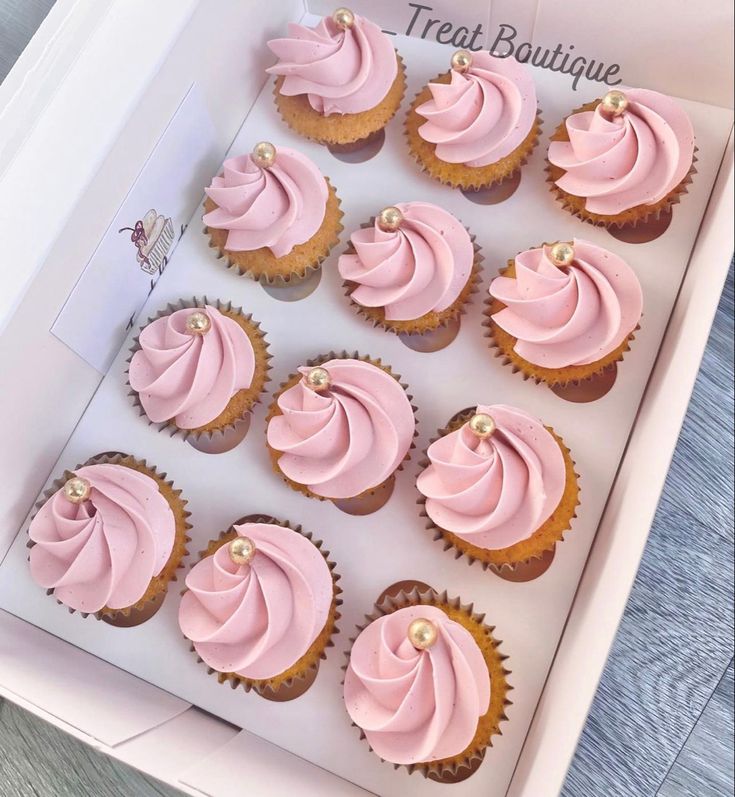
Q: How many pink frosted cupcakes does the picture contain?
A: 12